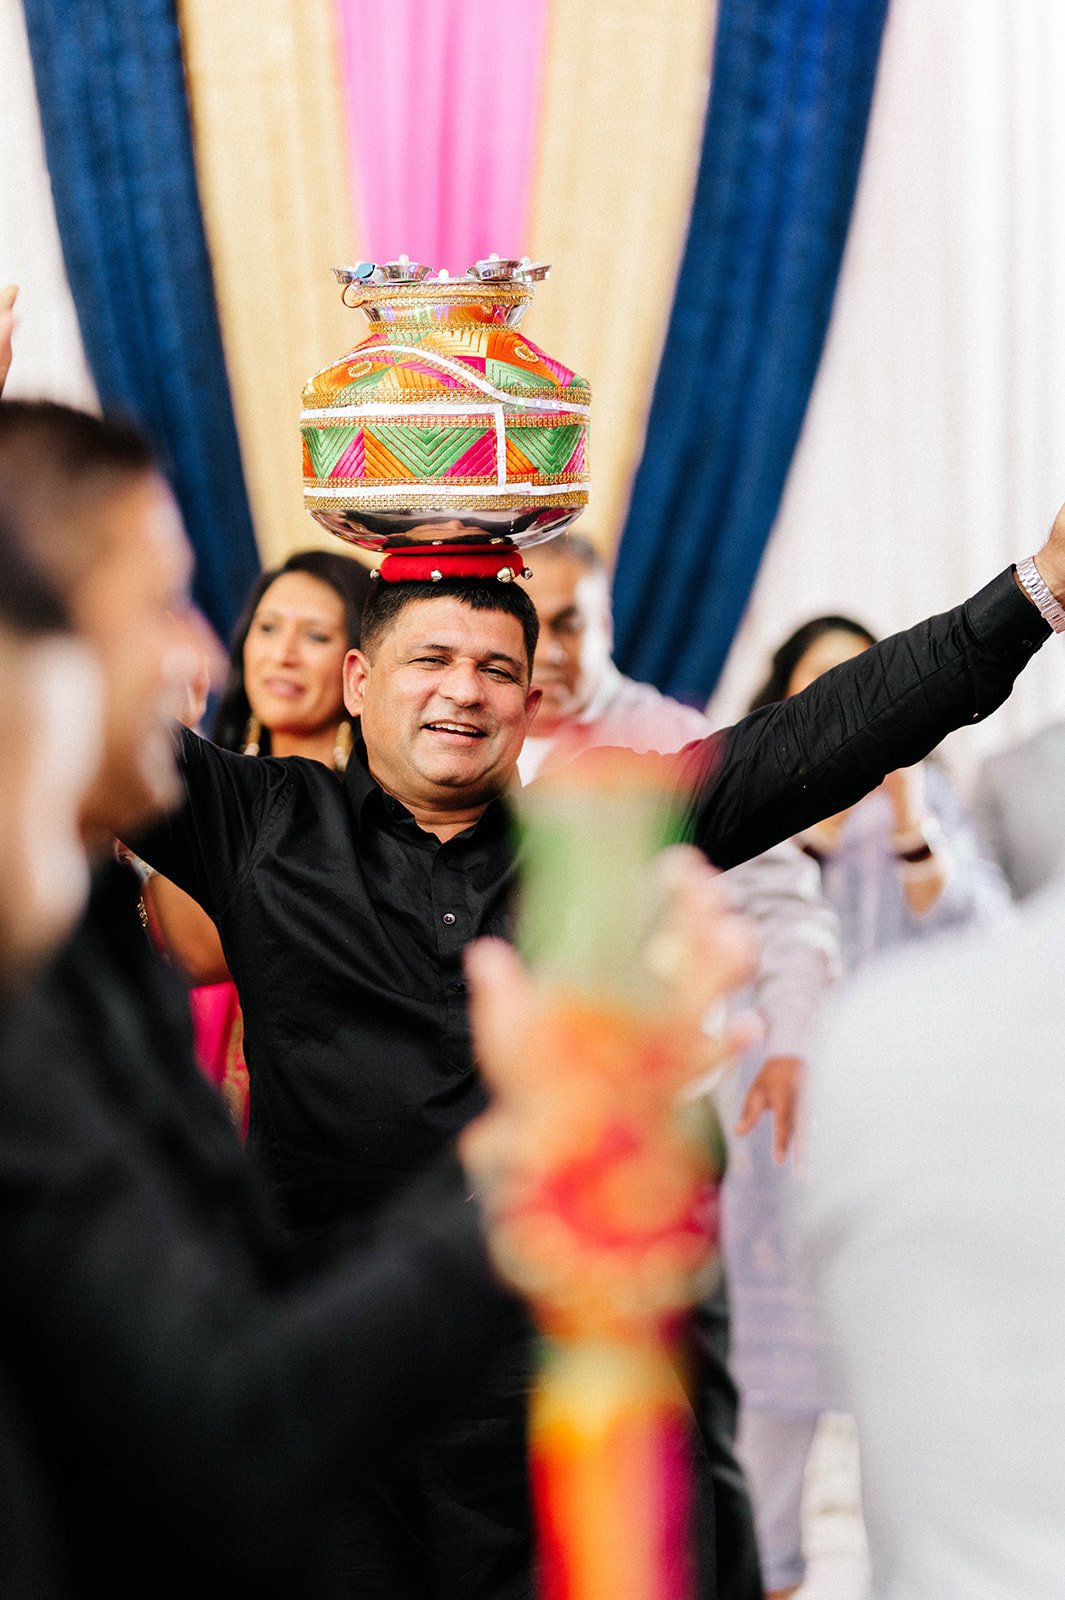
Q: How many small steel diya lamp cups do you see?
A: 4